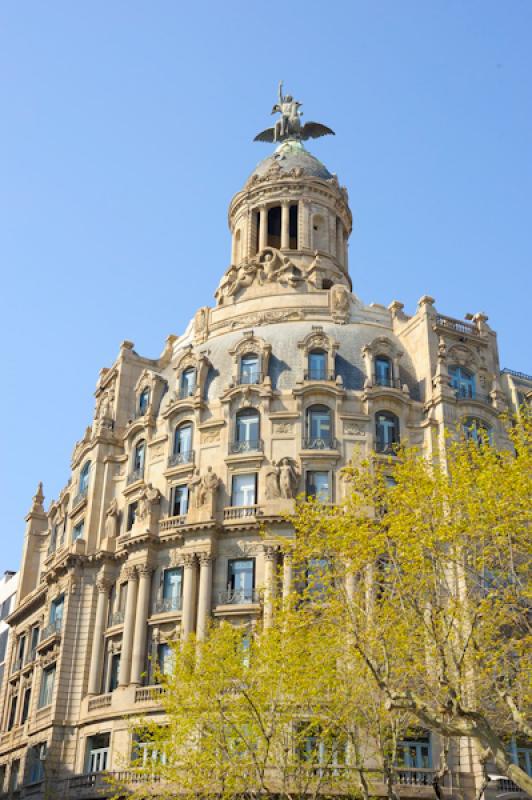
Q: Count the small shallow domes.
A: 1